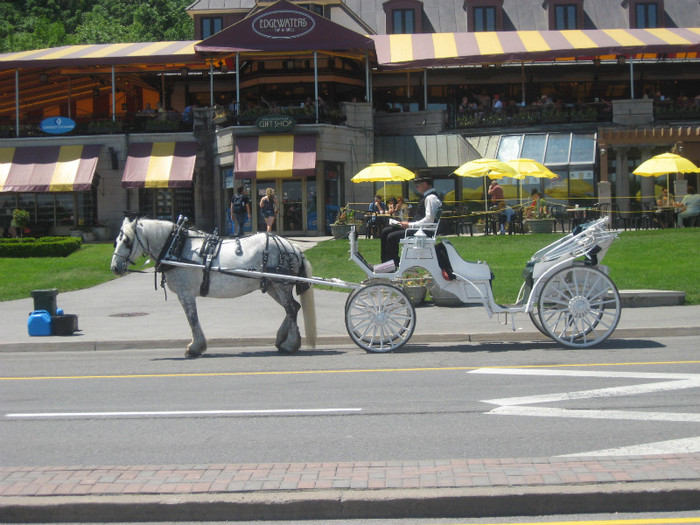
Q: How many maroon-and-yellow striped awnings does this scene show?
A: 5